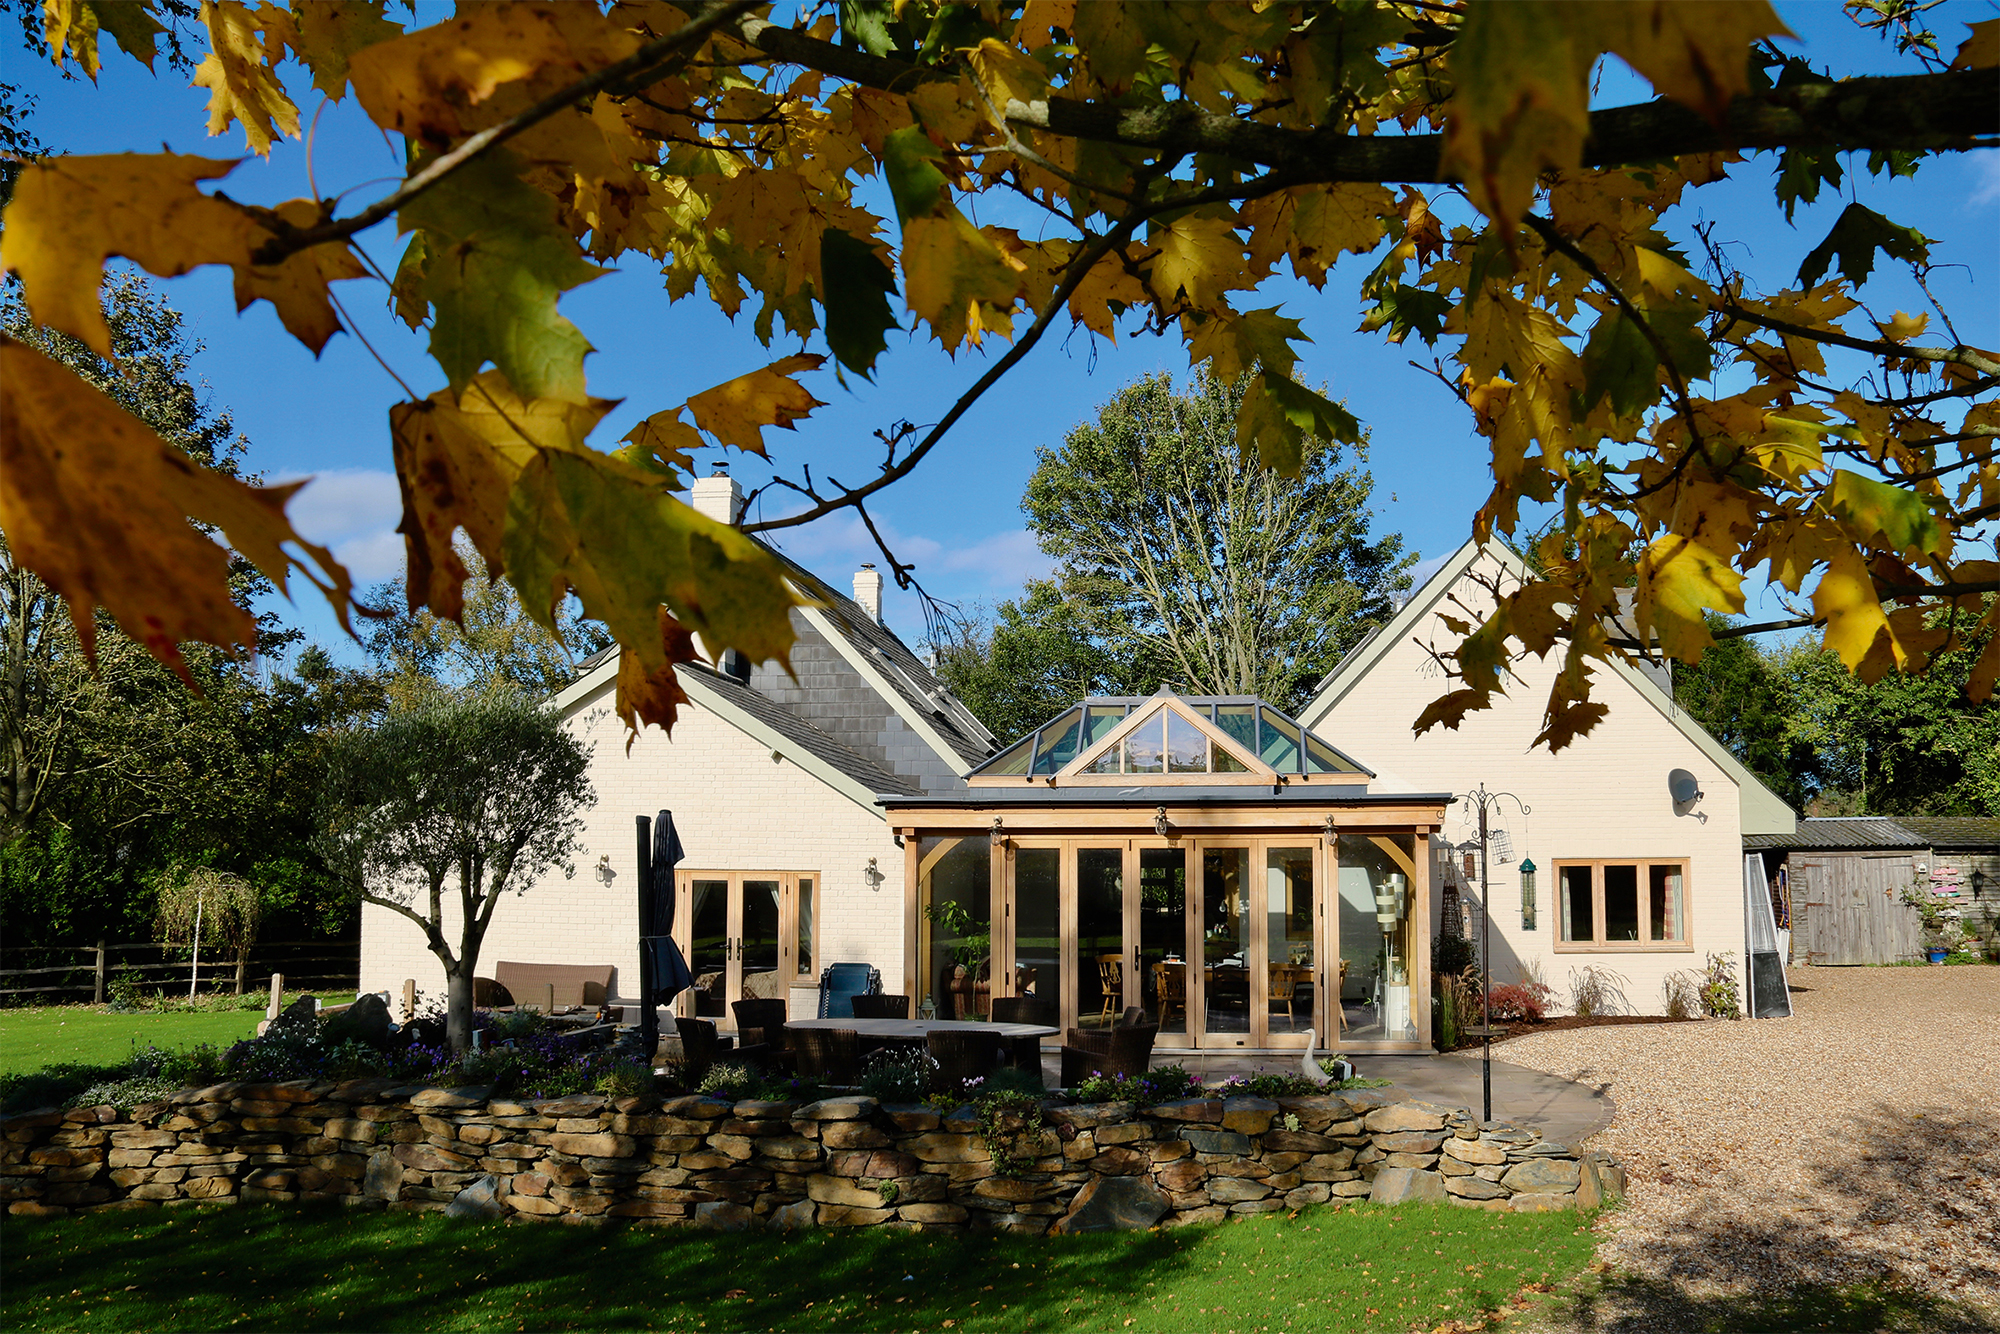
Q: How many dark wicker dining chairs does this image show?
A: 8